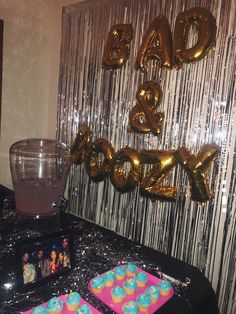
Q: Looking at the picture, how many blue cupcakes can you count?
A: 15